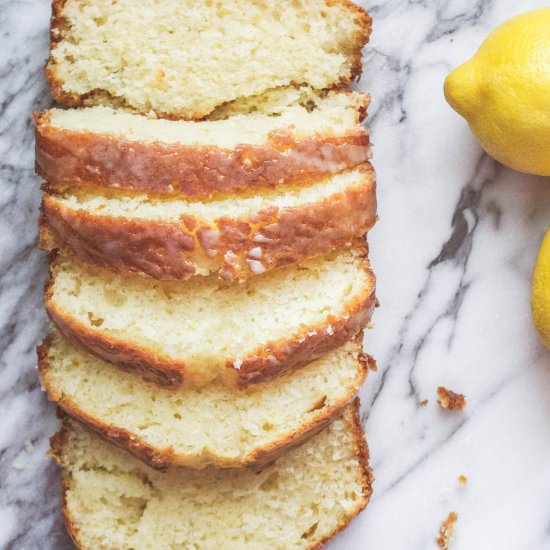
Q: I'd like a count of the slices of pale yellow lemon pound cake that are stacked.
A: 6